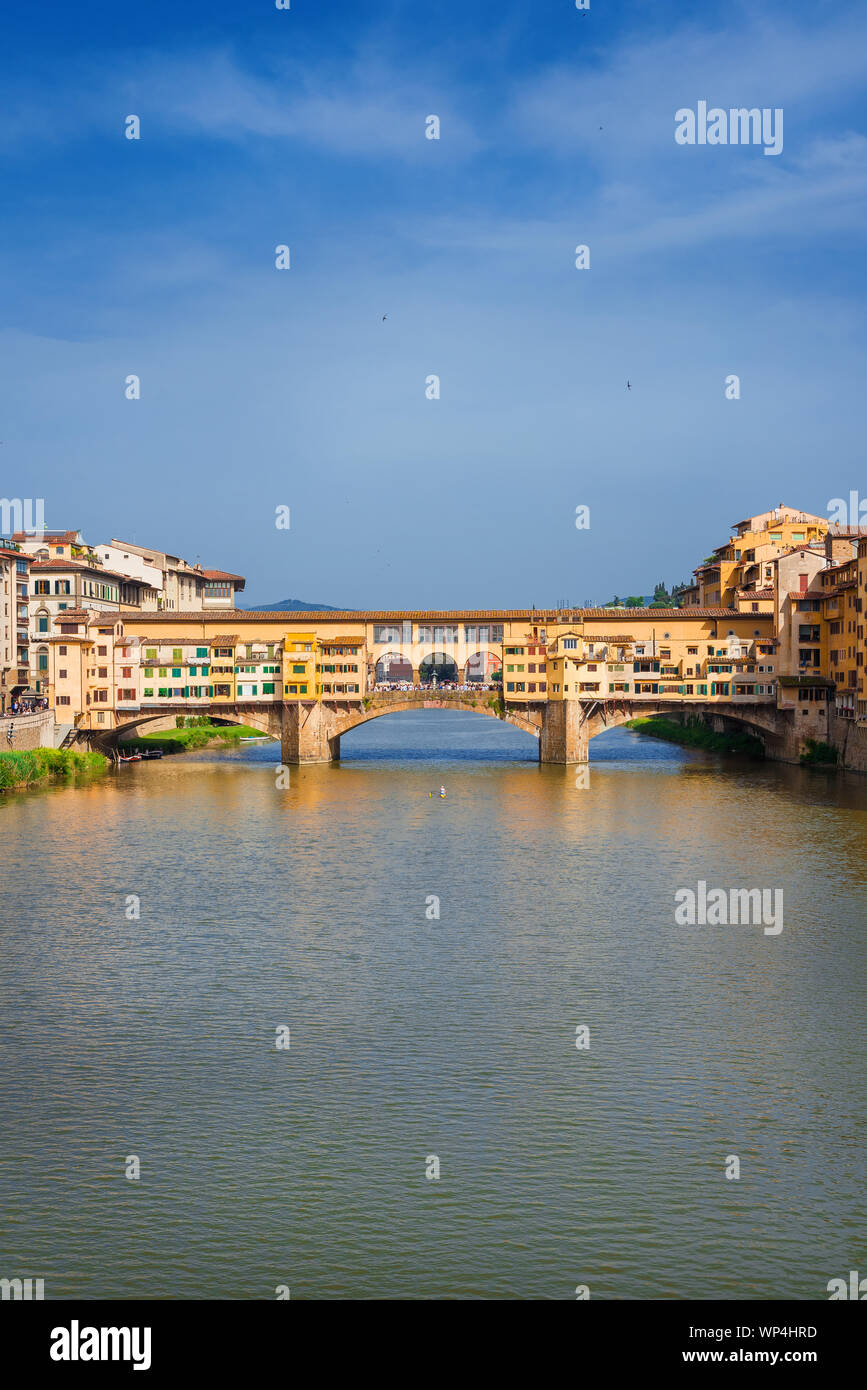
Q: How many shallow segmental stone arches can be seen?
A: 3